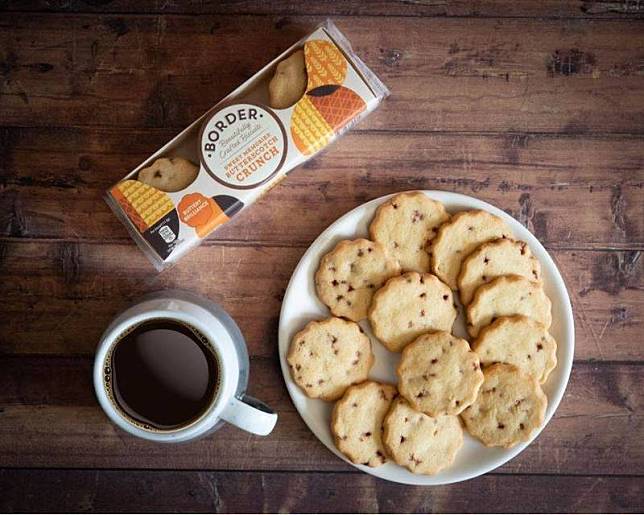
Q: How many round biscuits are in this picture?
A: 12